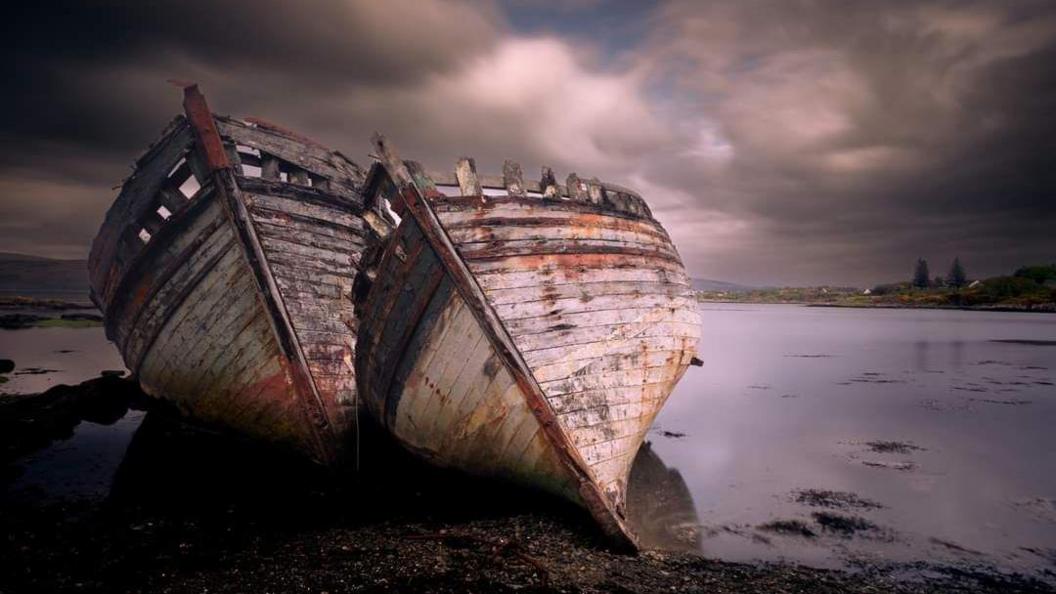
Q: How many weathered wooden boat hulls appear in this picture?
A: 2